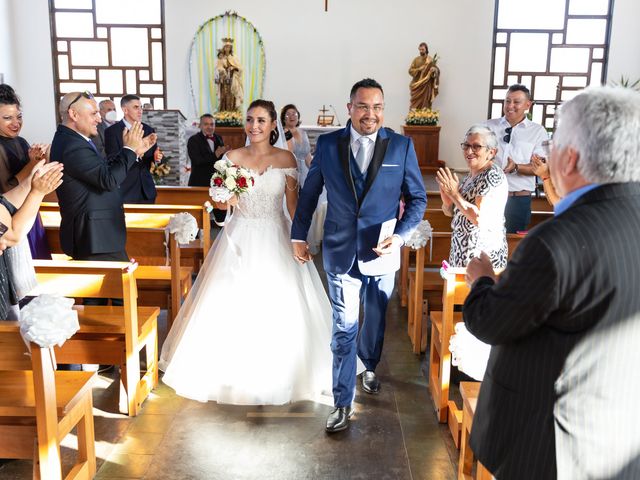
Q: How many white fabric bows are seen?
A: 4